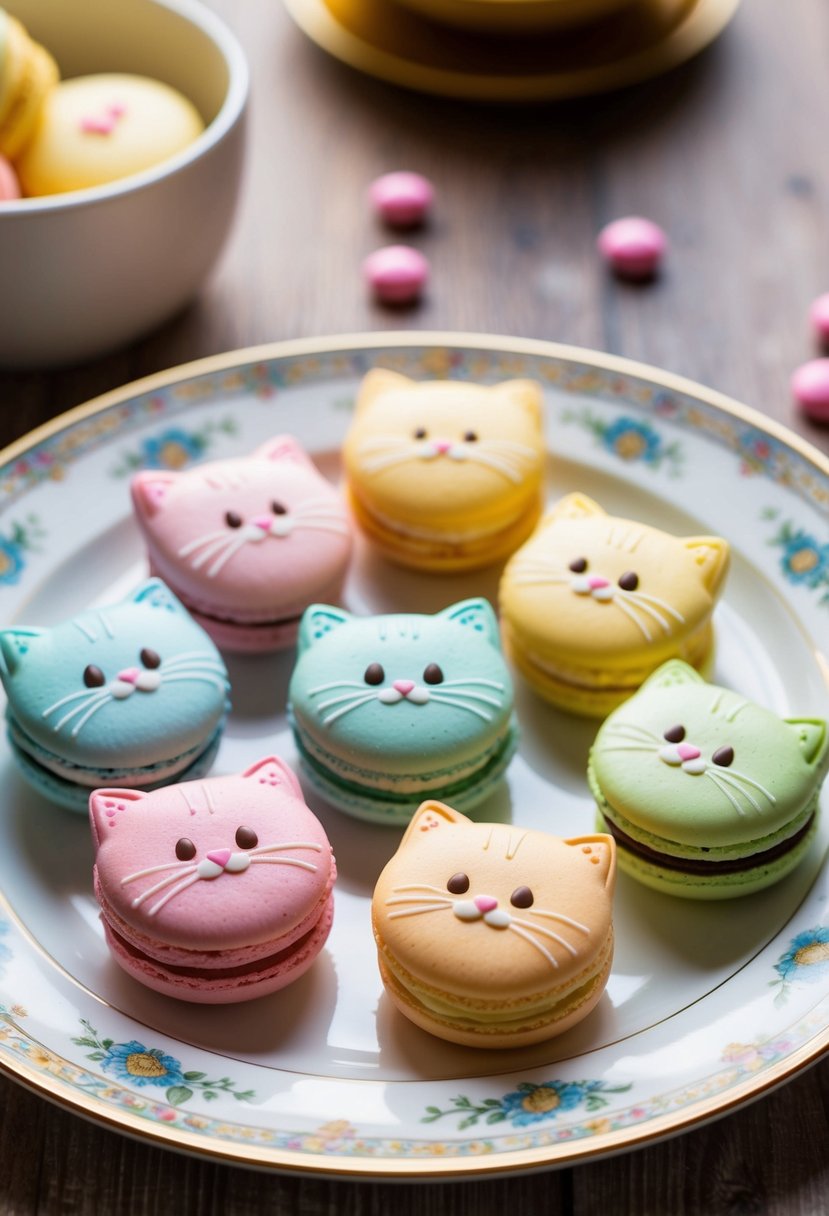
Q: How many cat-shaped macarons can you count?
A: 8